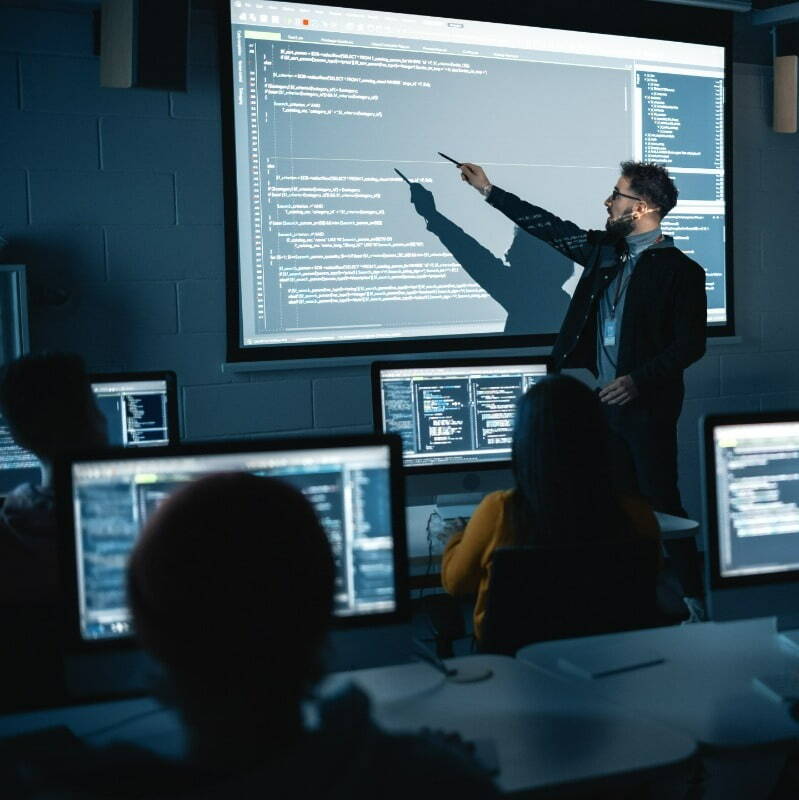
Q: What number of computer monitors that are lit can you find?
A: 4